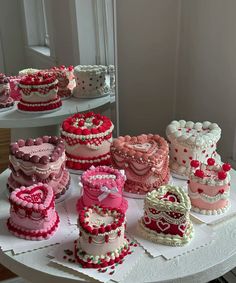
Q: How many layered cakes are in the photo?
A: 9